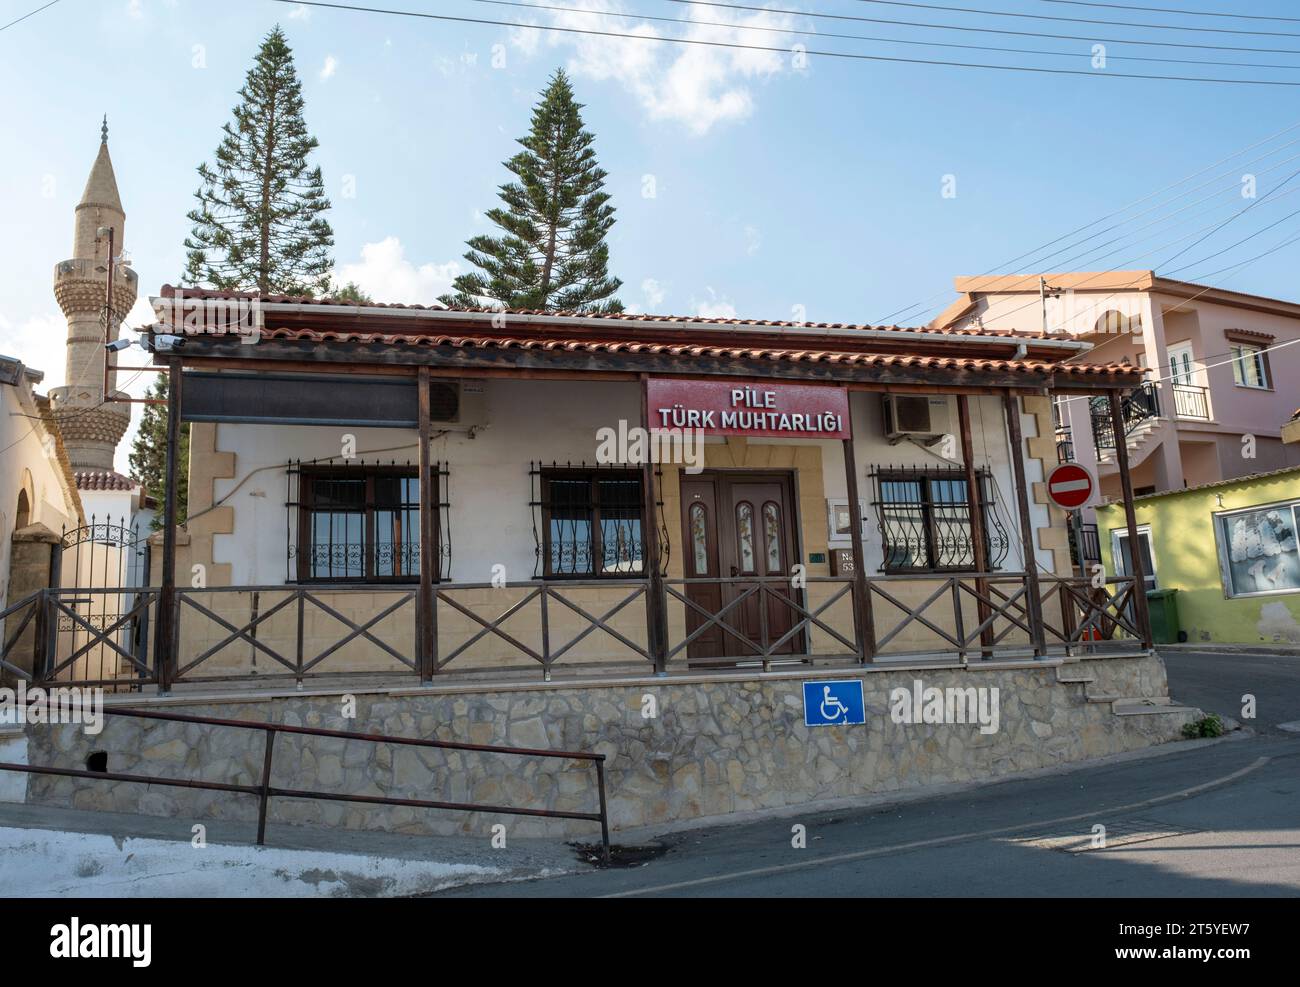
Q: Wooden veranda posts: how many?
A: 7